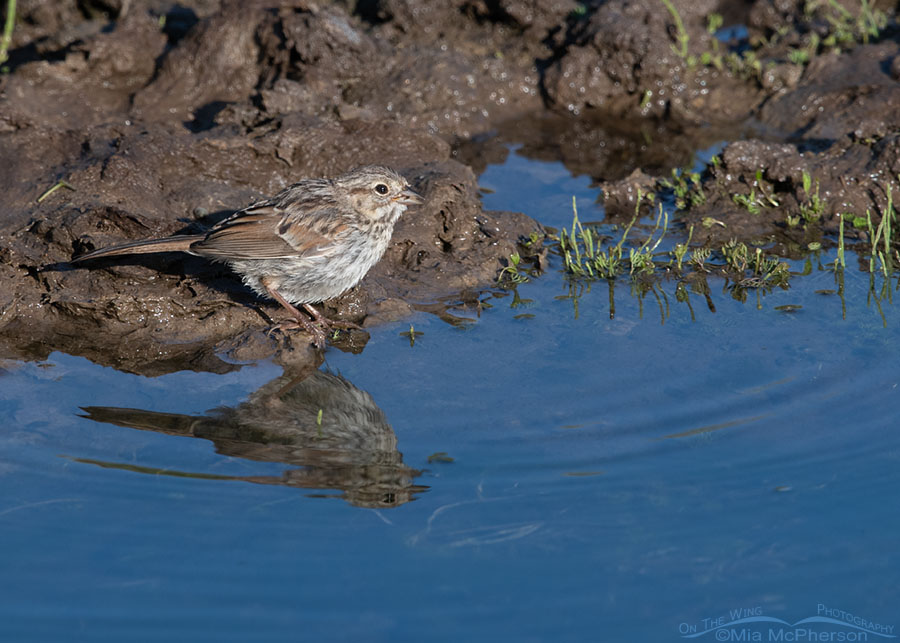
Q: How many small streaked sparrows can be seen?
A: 1